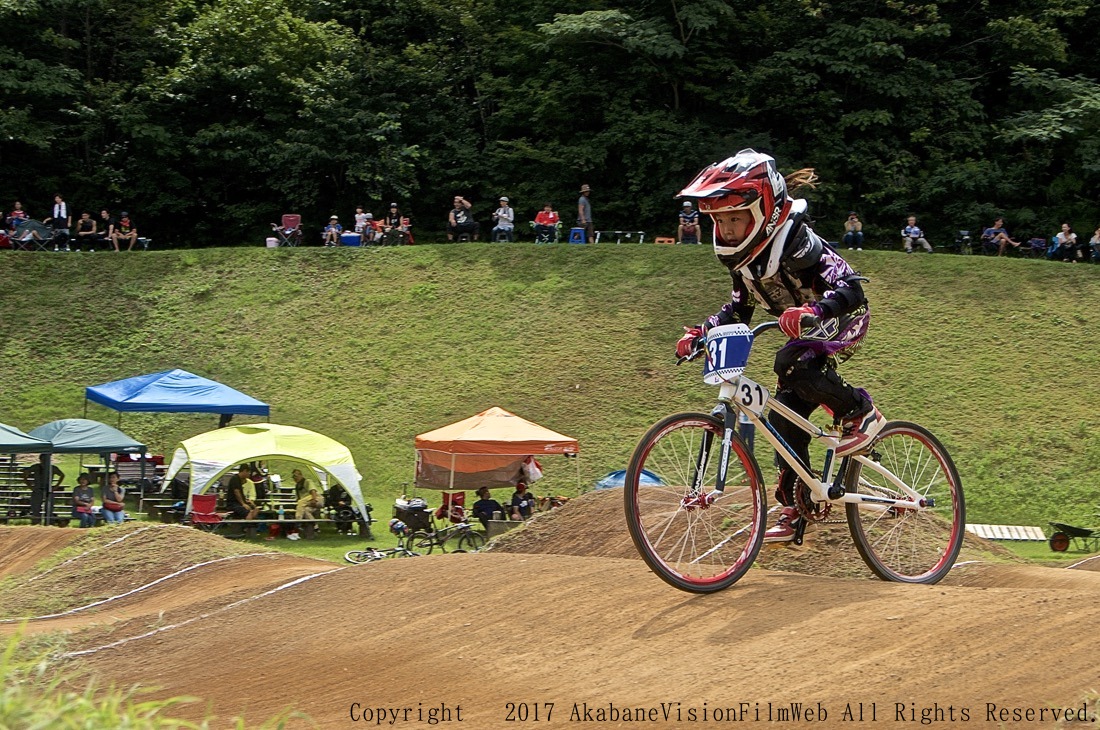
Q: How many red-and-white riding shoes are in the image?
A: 2